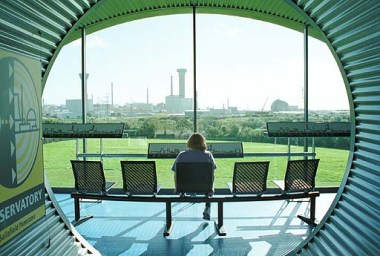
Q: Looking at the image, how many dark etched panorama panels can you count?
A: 3